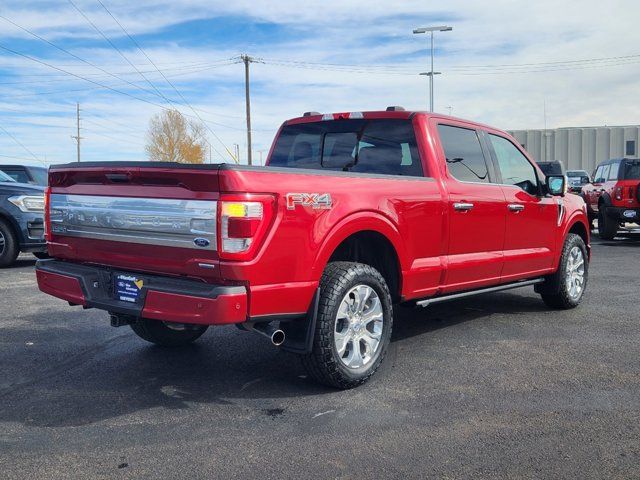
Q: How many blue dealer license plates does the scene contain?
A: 1